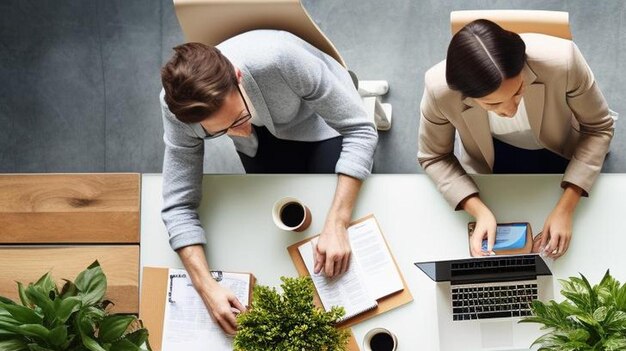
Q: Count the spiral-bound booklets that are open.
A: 1